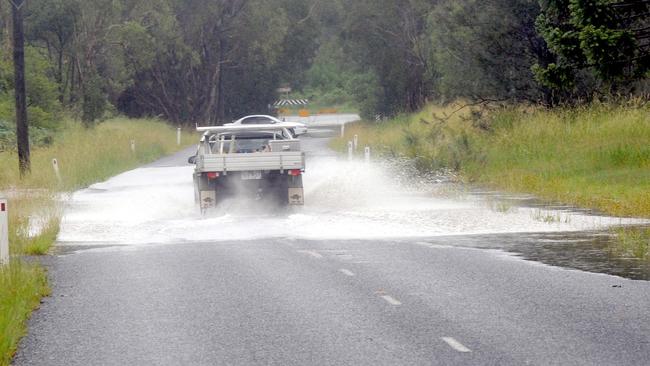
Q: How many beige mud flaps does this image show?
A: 2